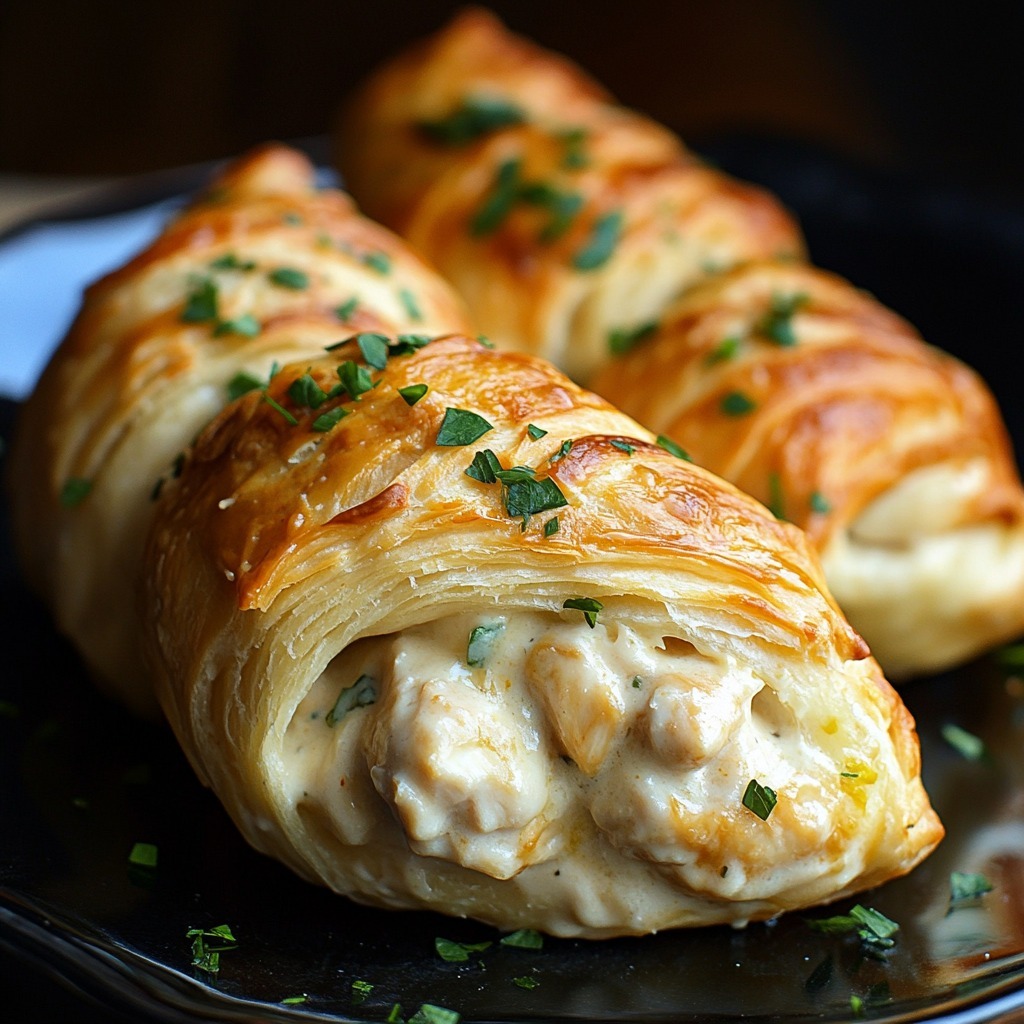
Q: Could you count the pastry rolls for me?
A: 4